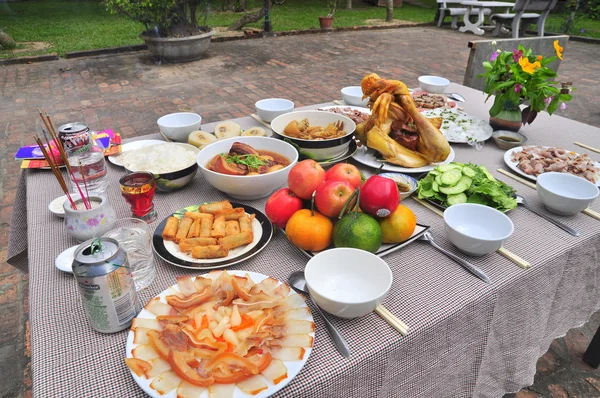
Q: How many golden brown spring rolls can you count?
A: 13